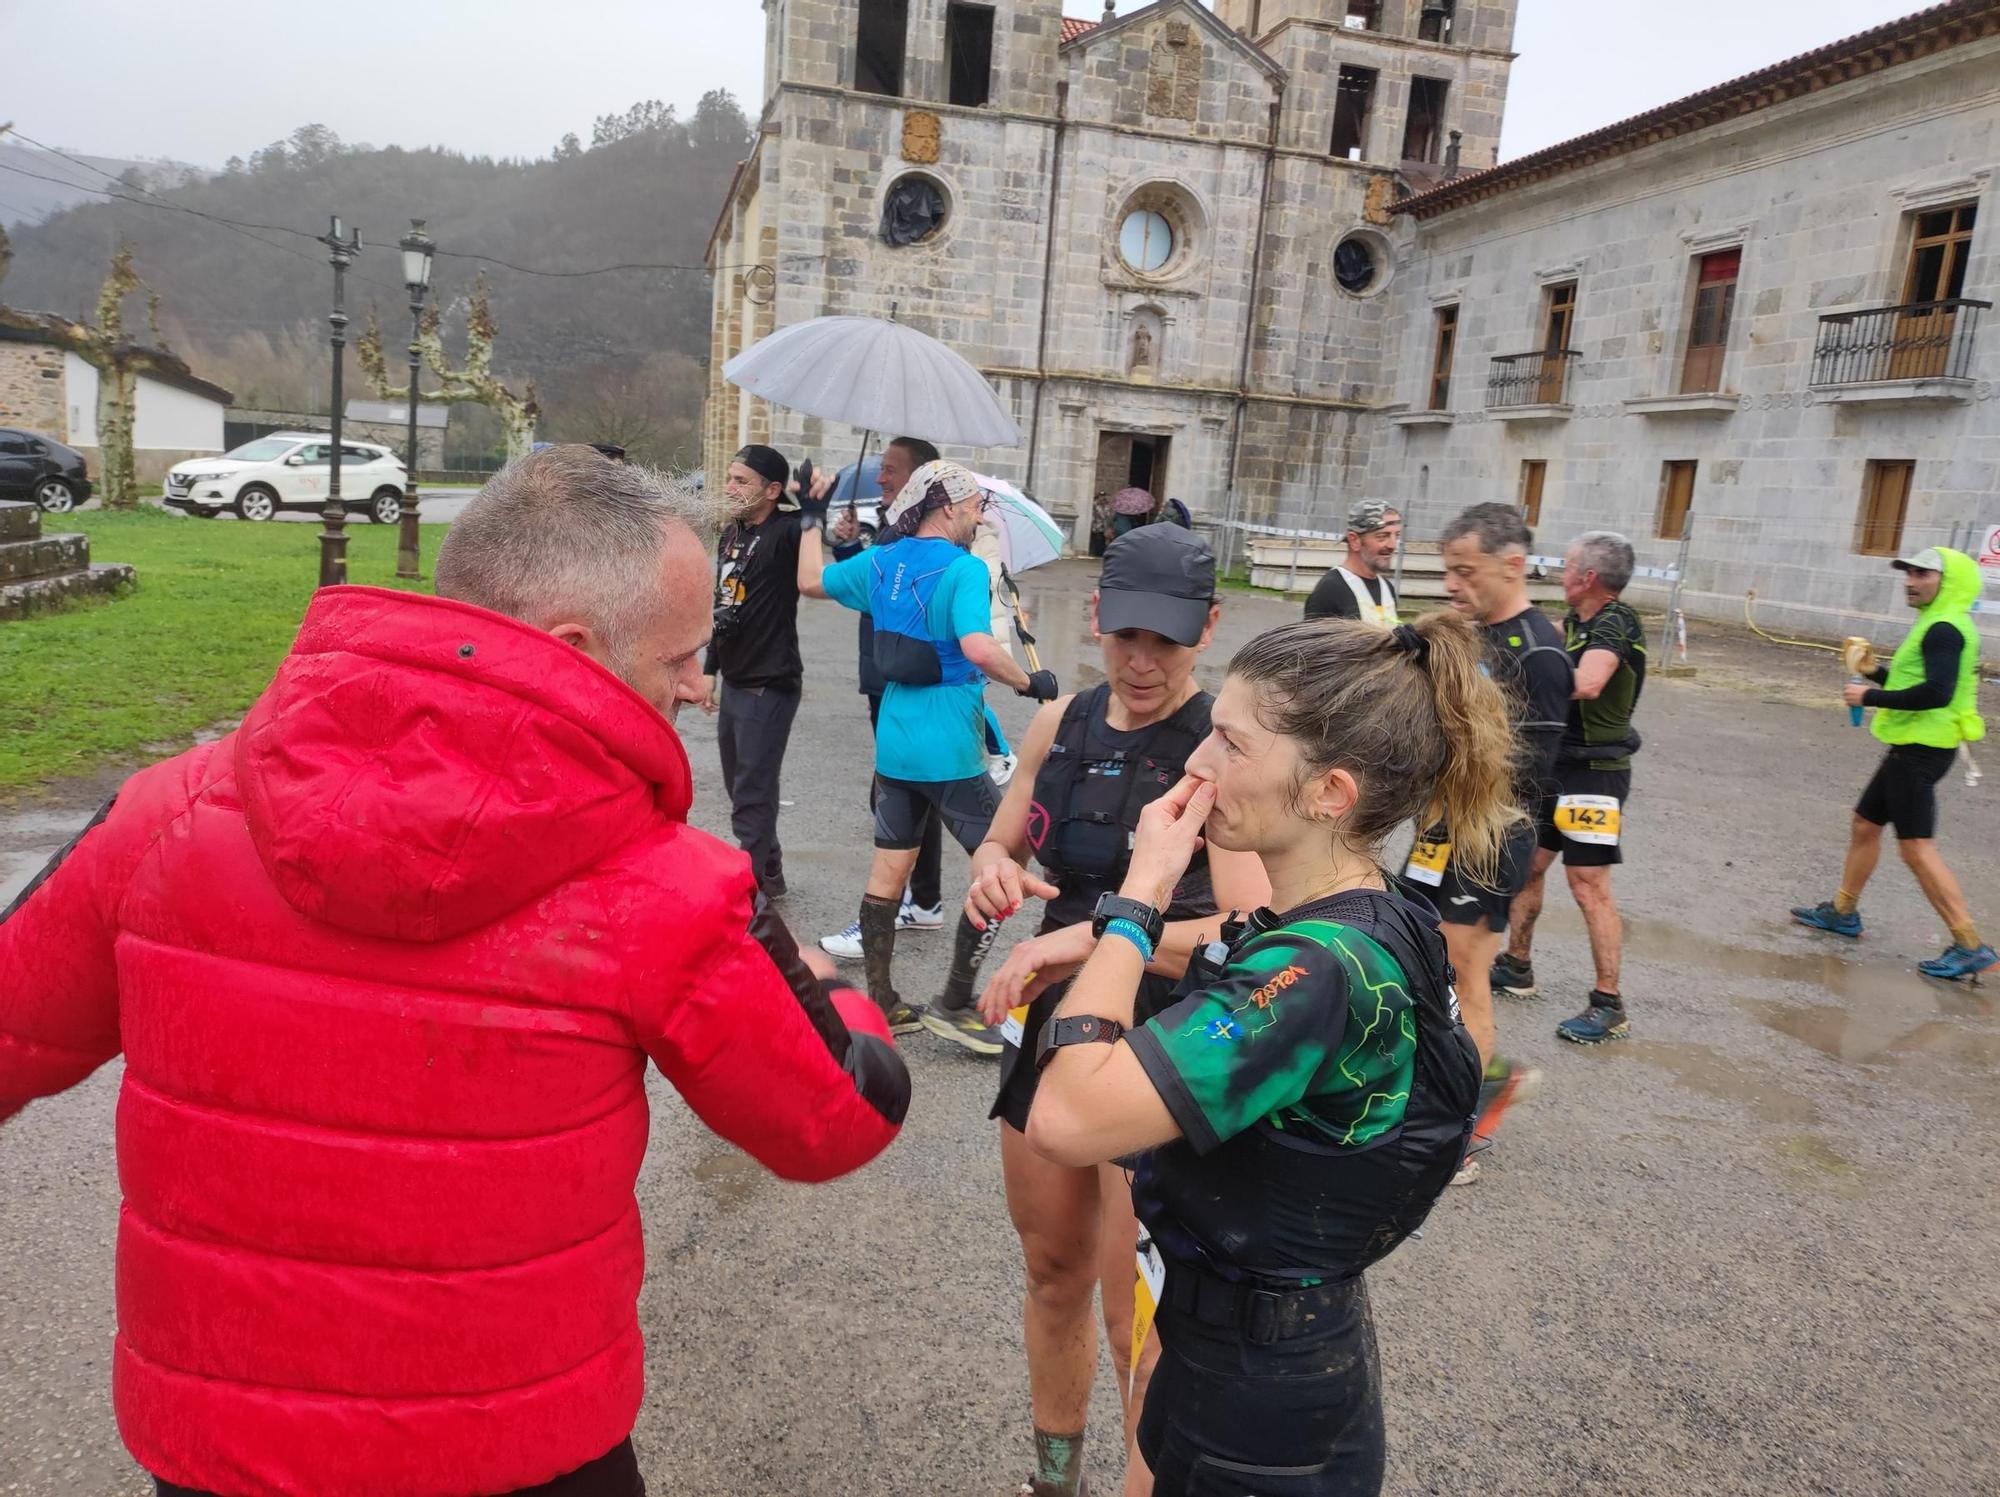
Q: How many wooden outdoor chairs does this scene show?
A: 0